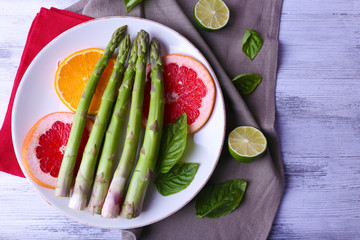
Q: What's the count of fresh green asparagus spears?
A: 5